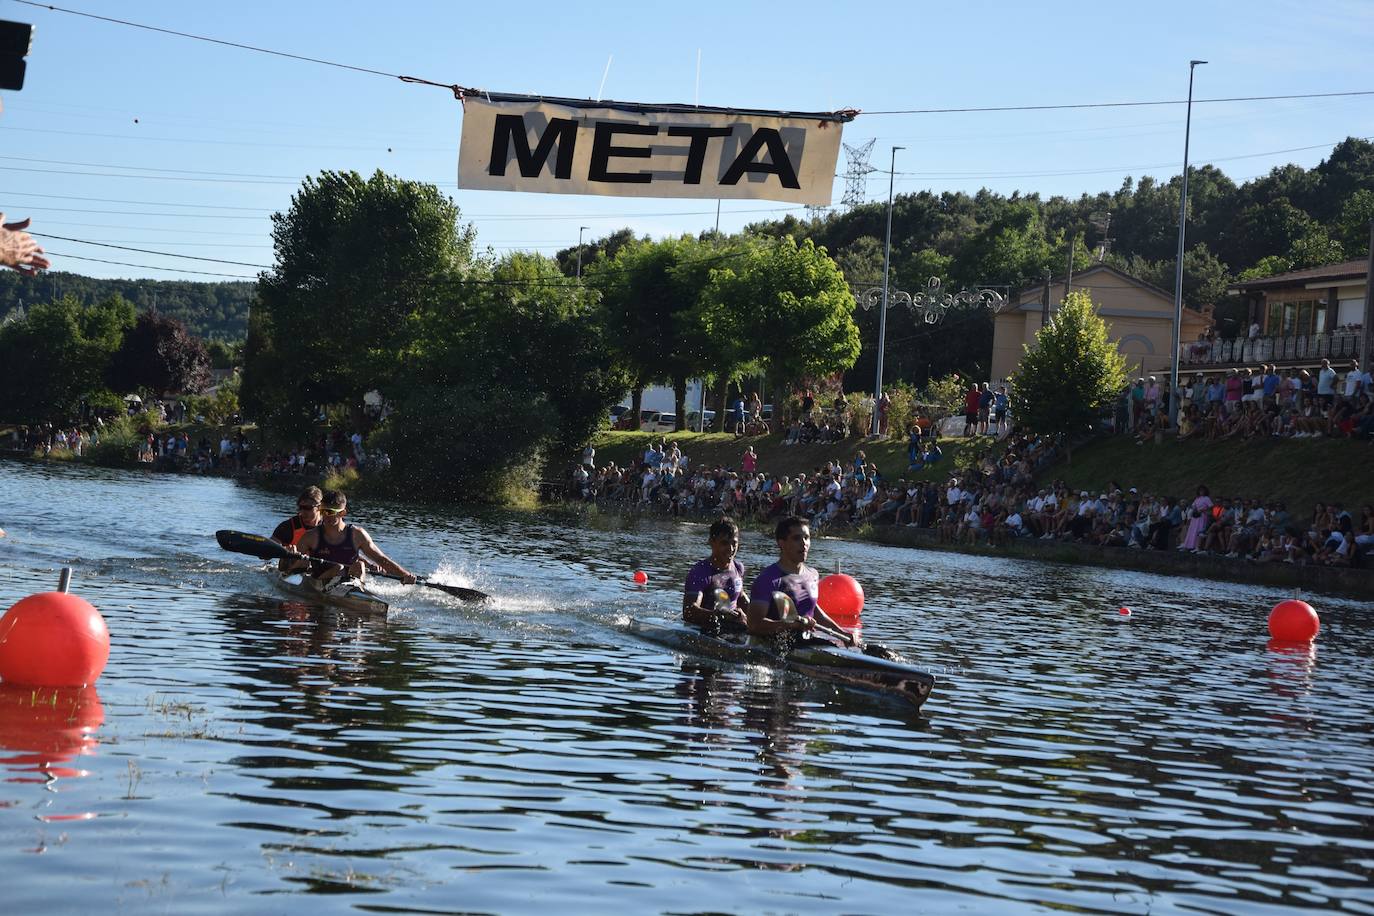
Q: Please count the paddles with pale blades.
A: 2